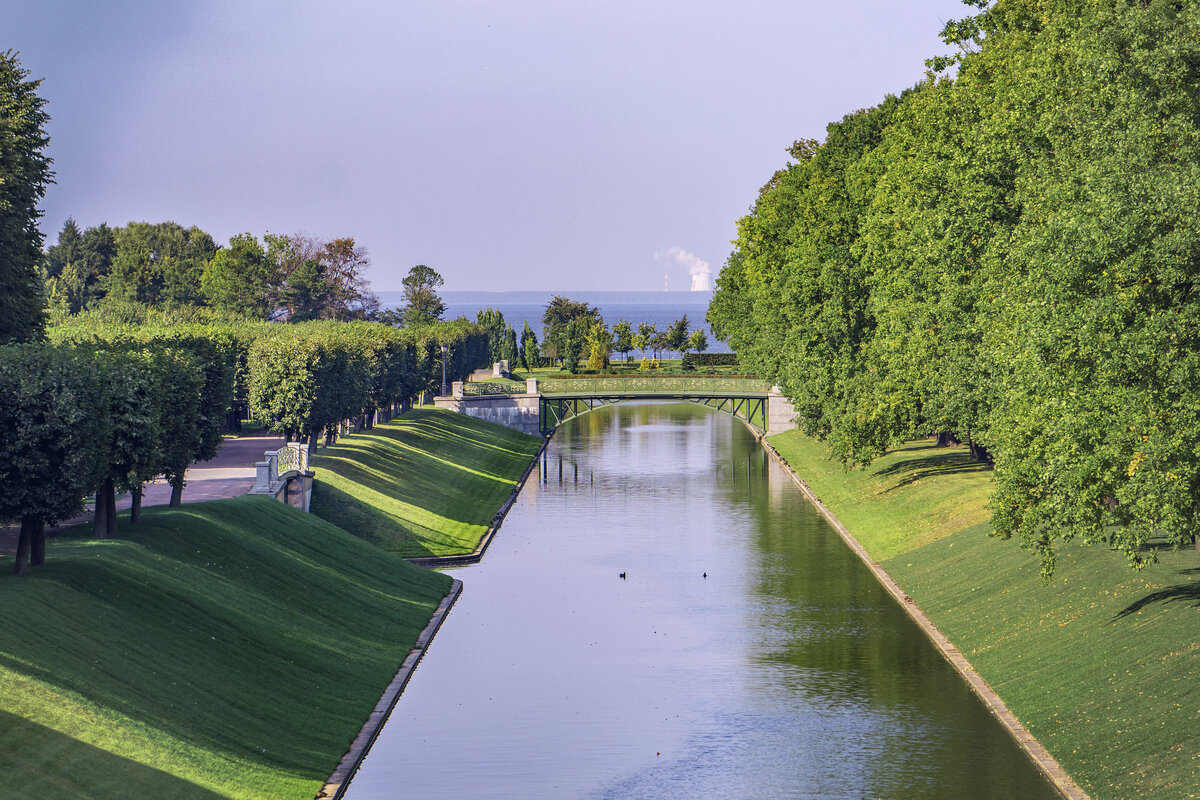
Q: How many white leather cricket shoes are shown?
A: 0